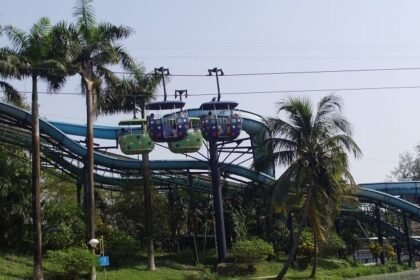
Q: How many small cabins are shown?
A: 4